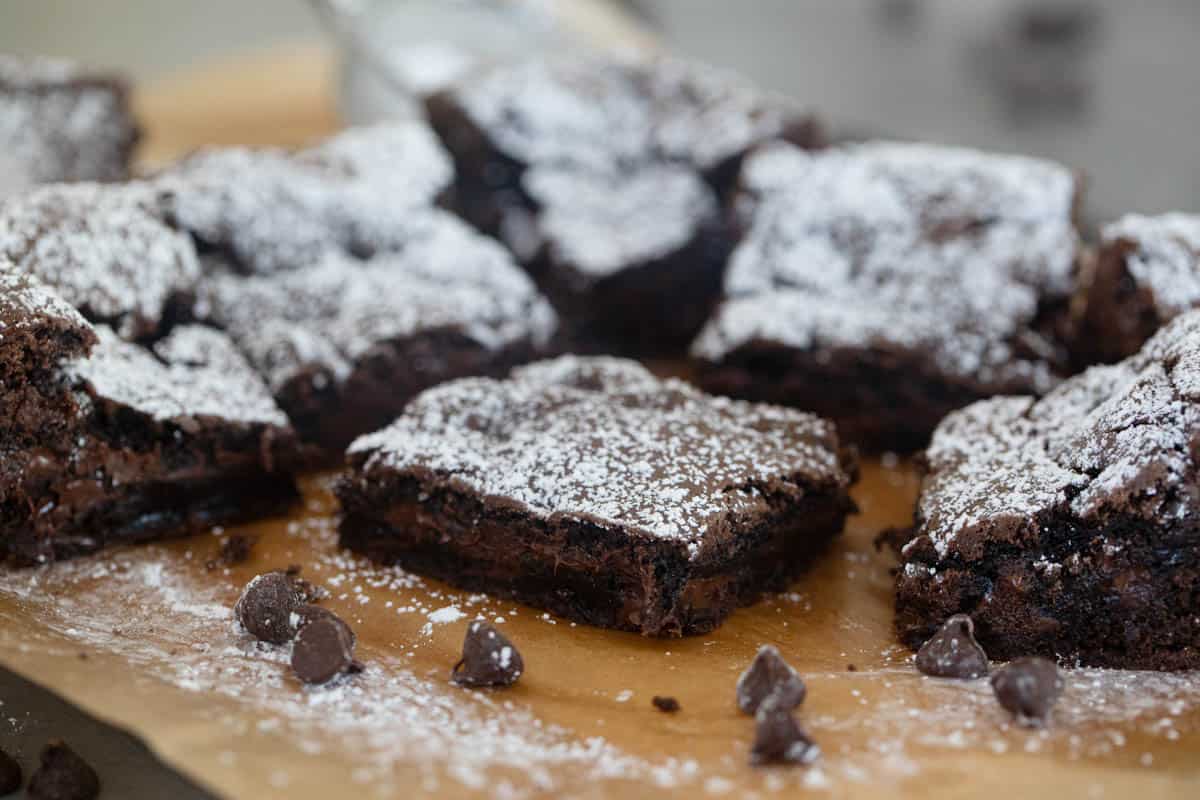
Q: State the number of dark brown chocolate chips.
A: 9